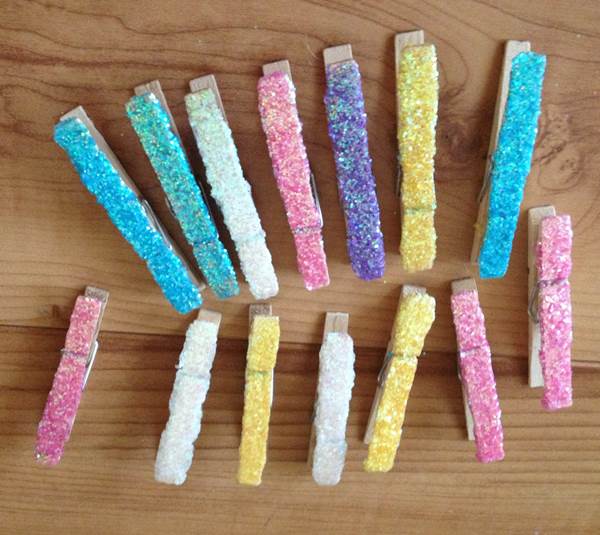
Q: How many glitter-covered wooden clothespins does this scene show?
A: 14